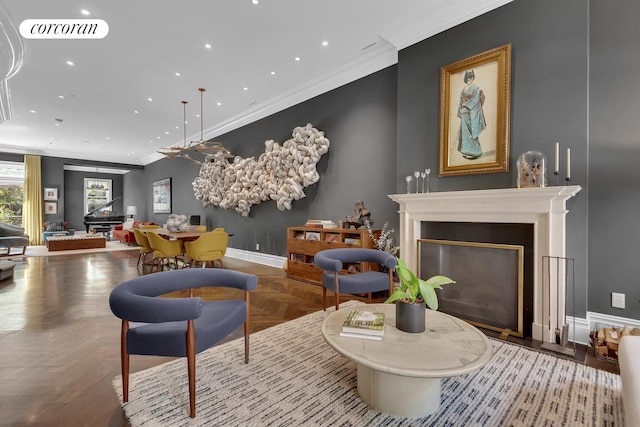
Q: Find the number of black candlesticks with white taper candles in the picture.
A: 2